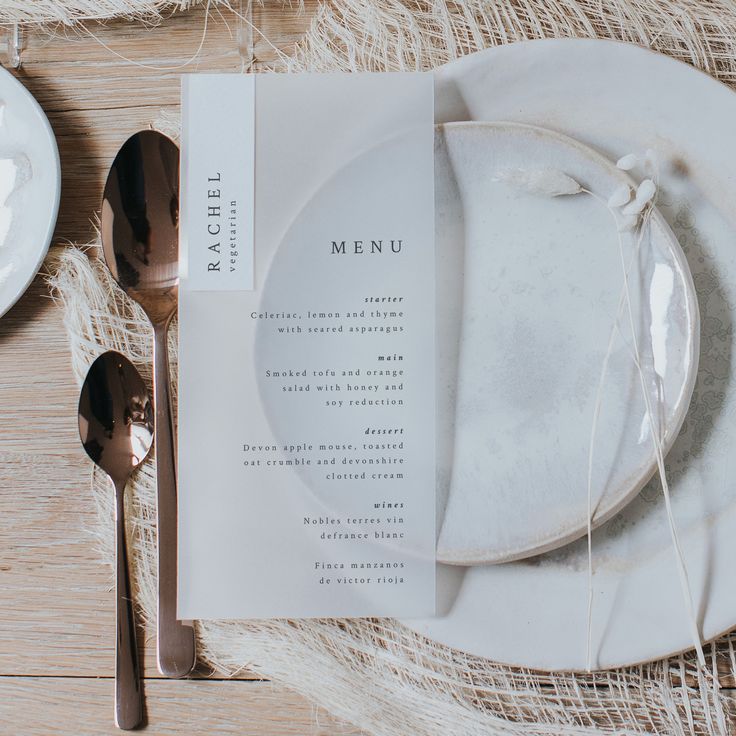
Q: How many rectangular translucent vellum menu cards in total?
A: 1